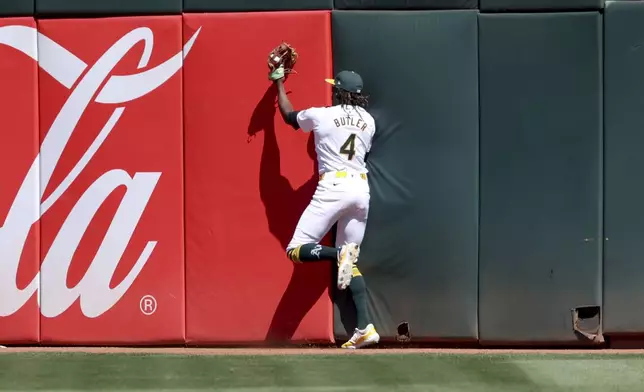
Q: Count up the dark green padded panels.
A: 3